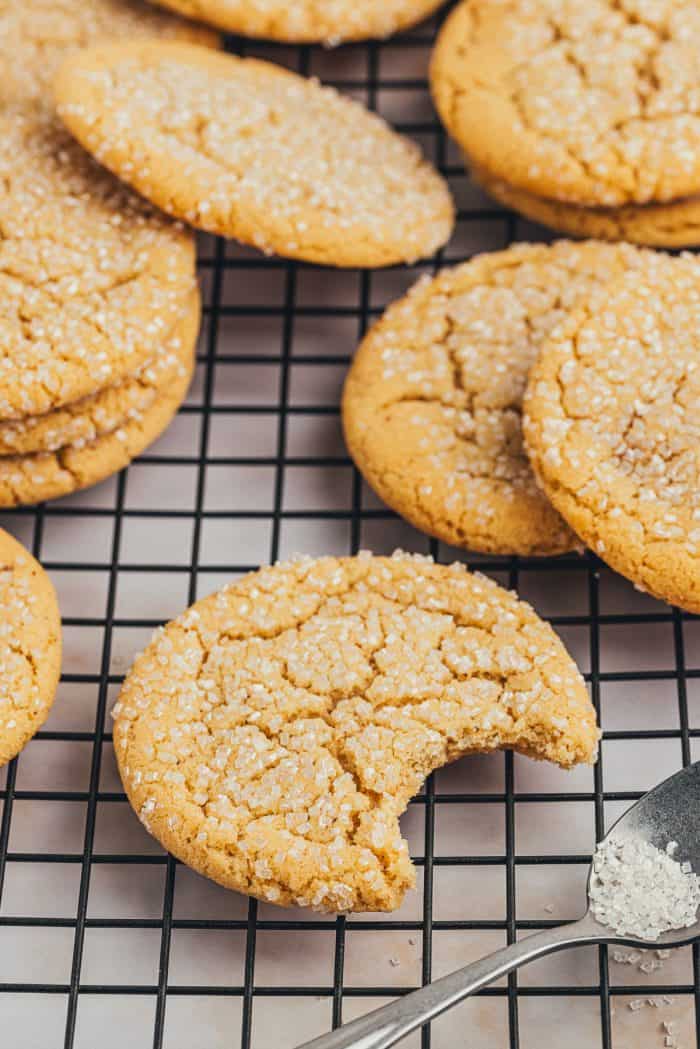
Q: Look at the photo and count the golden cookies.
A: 12